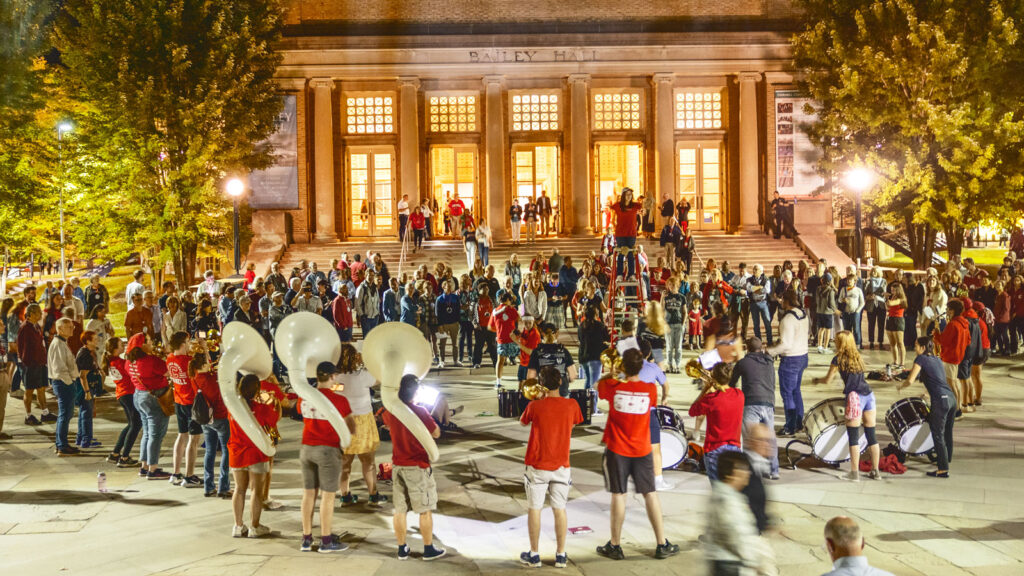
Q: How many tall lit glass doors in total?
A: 5